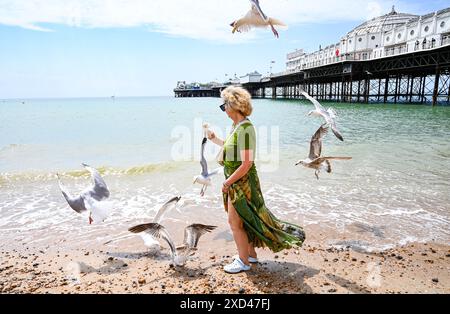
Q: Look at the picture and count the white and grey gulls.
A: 7